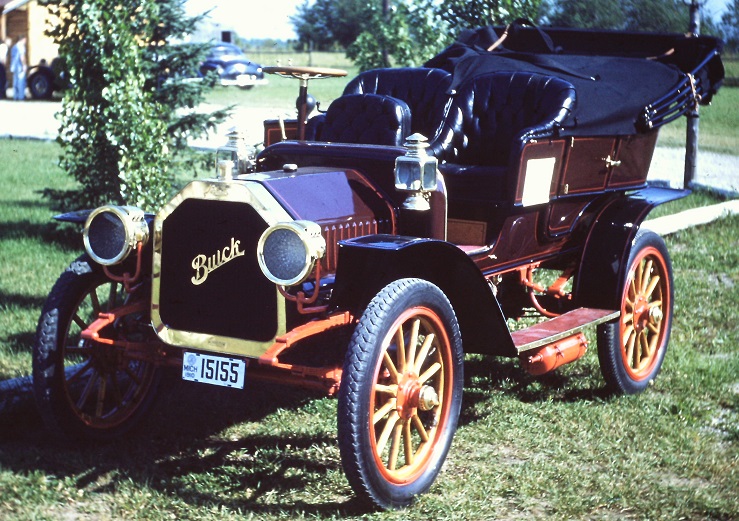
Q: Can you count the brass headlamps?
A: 2